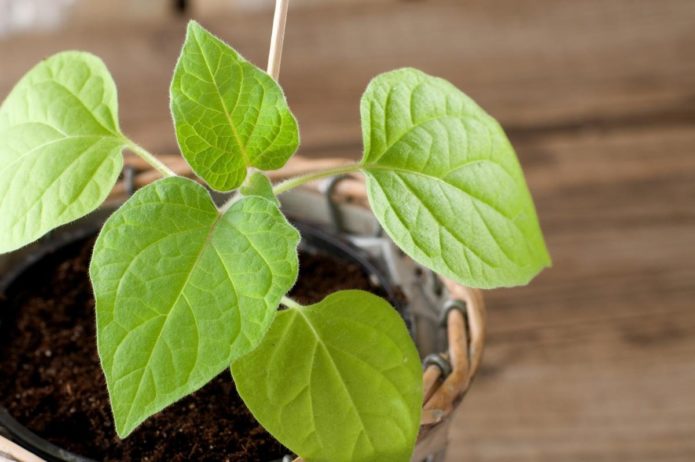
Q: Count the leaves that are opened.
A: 5